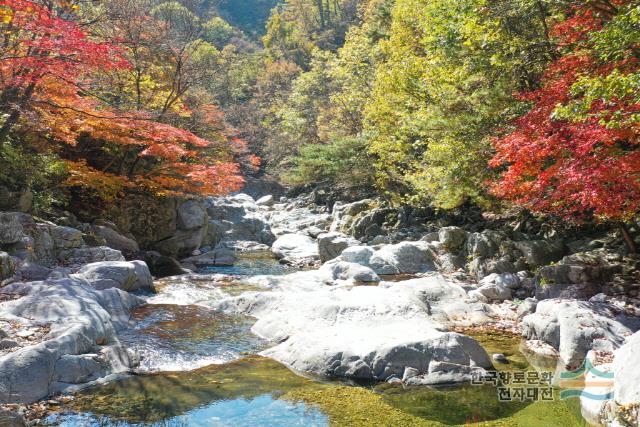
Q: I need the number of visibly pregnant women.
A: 0